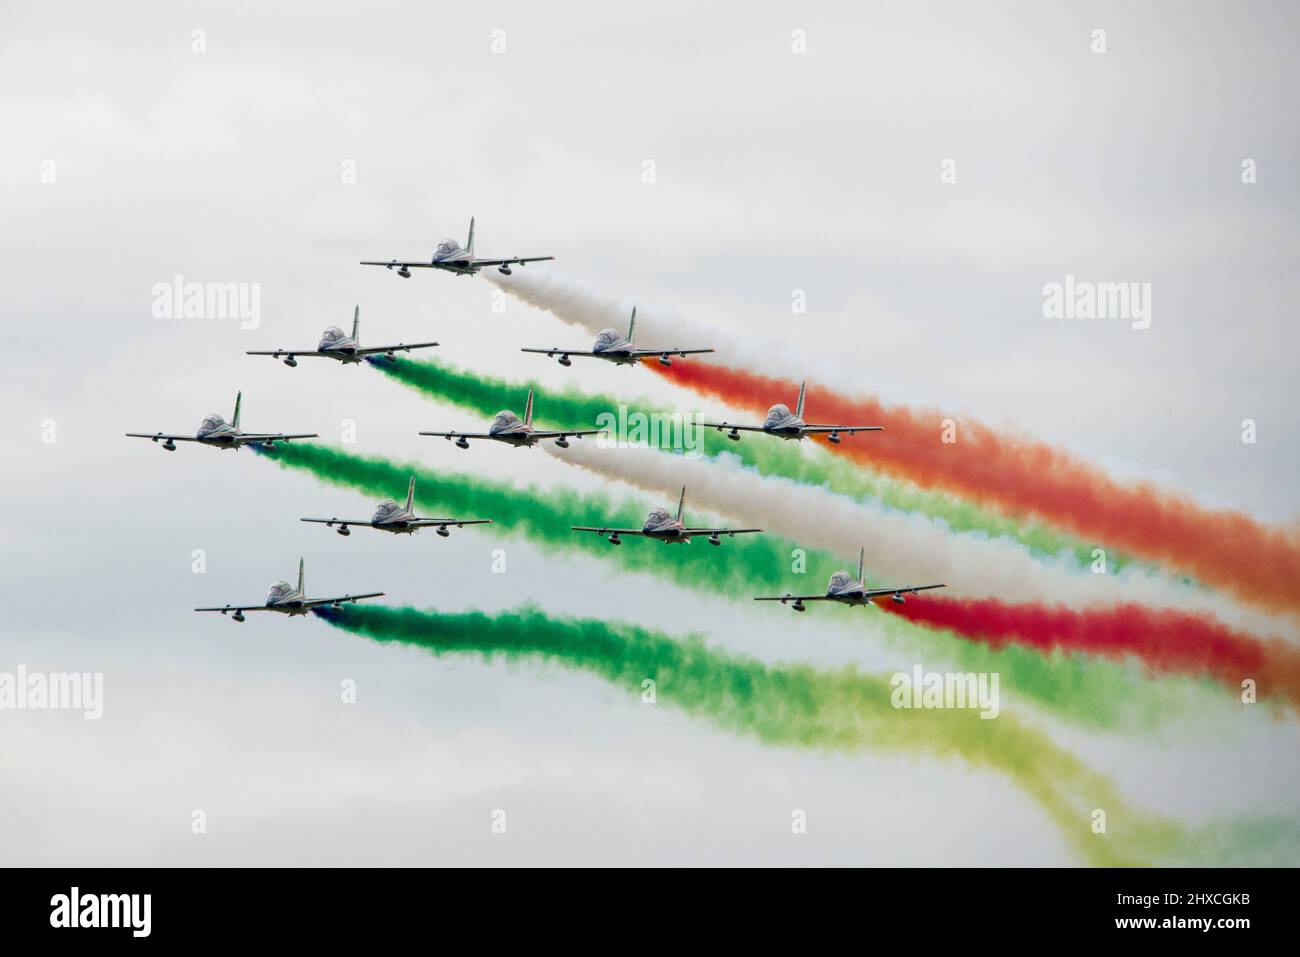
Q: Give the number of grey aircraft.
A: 10